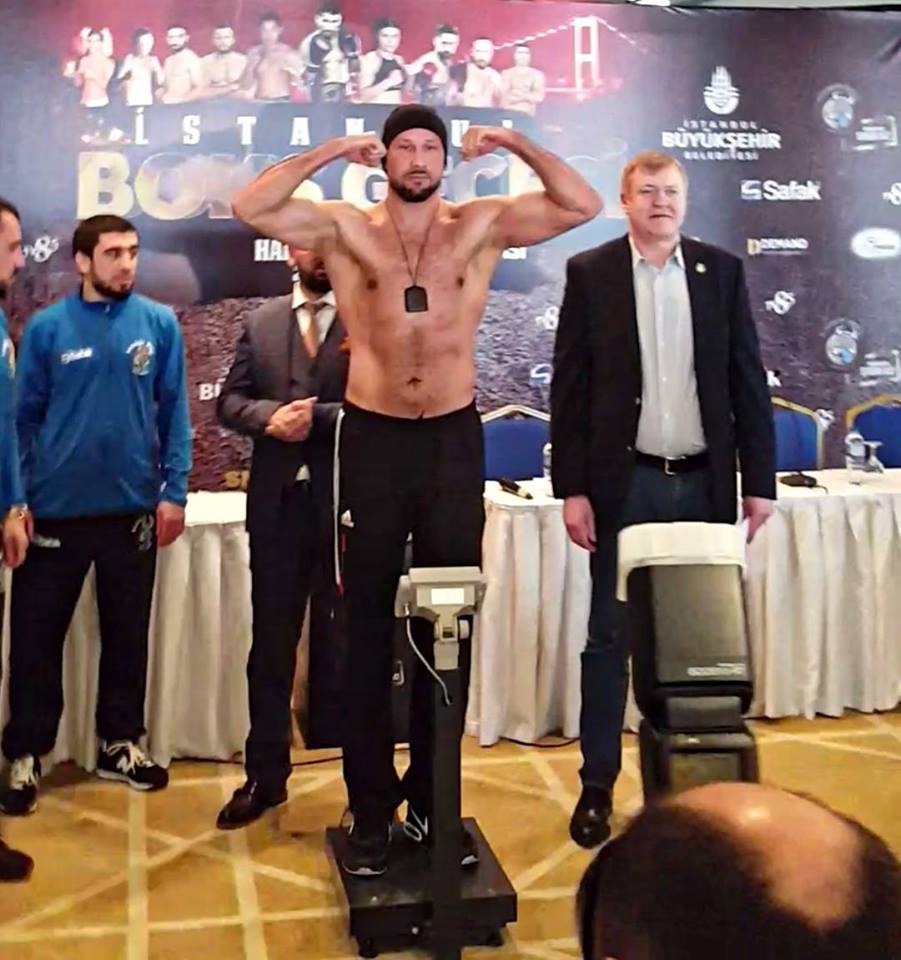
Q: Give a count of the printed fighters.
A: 10